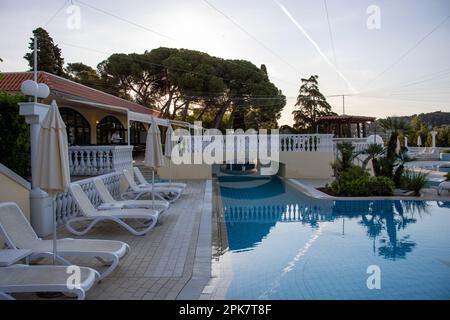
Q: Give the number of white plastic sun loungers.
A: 6